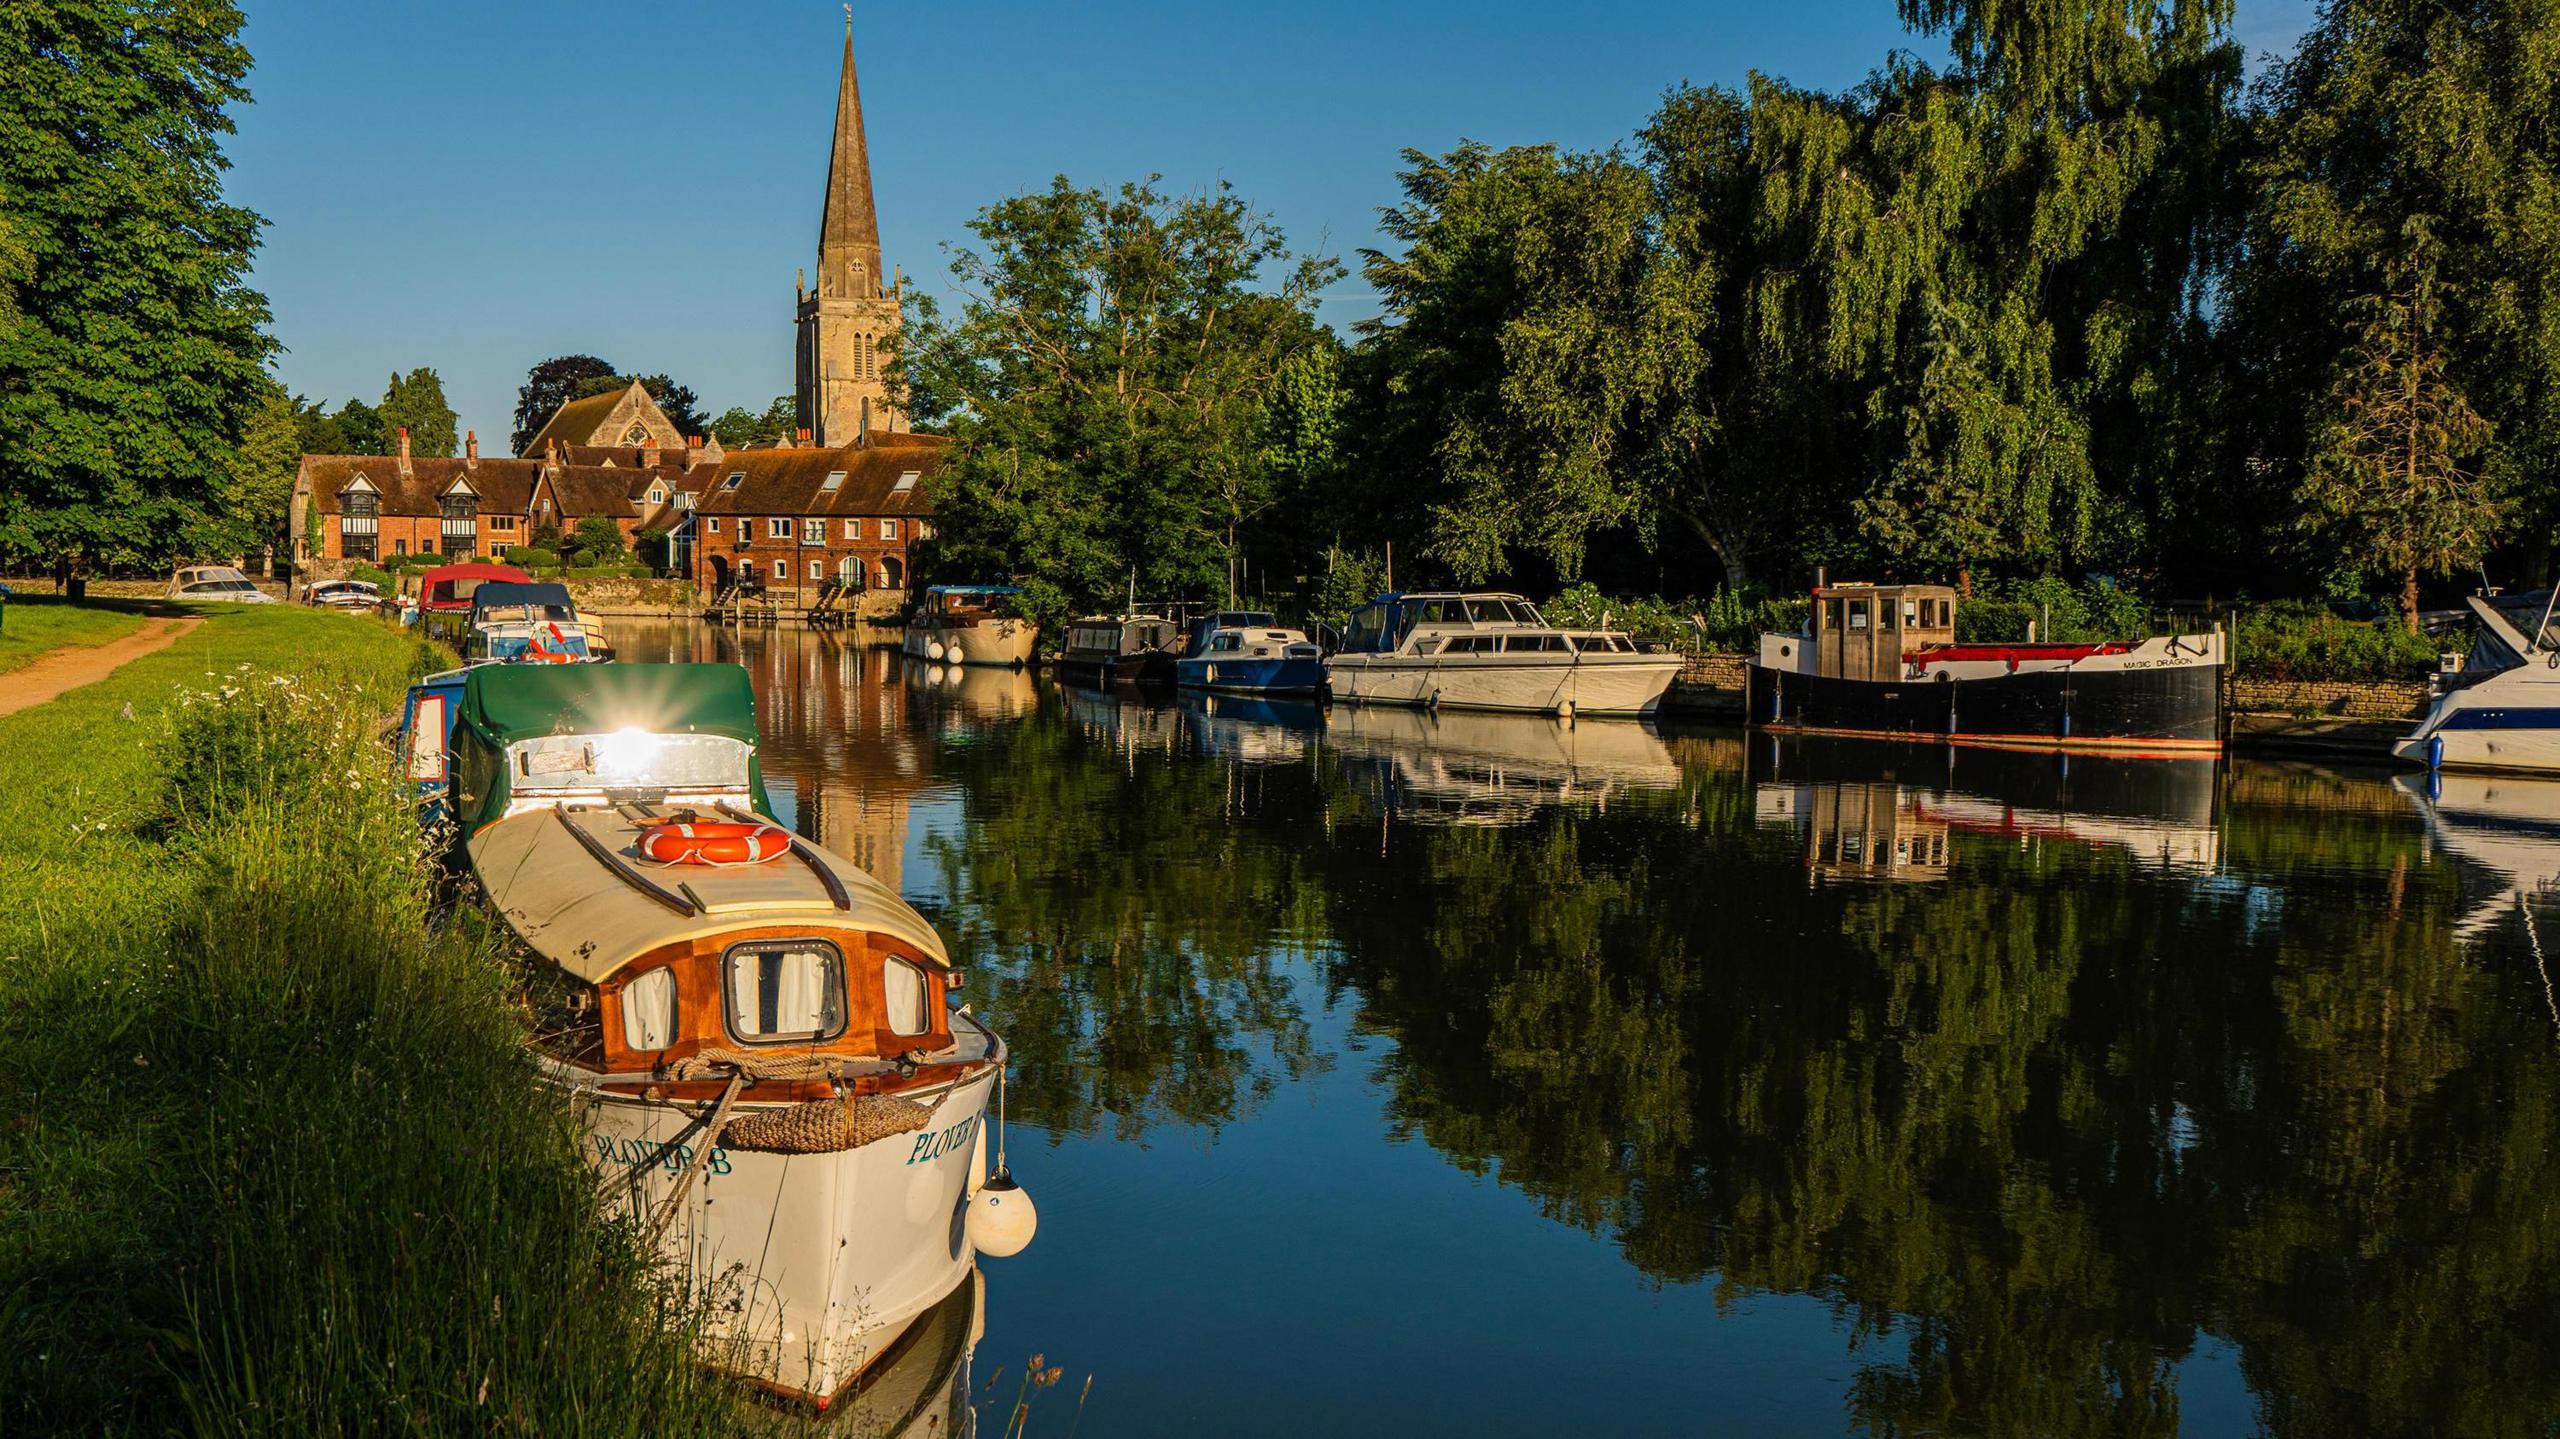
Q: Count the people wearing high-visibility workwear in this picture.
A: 0